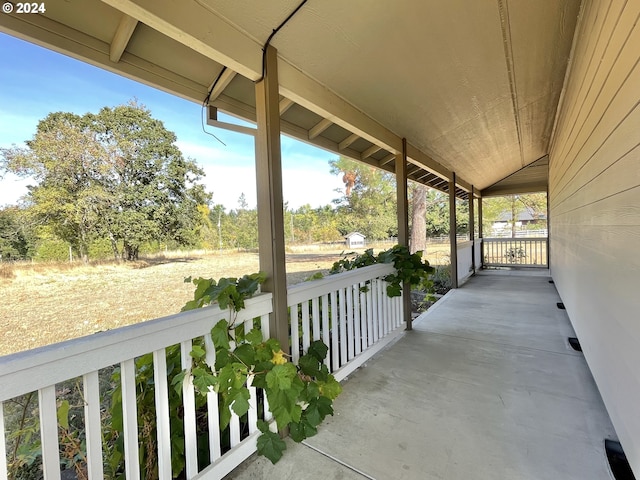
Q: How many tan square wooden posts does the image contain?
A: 5